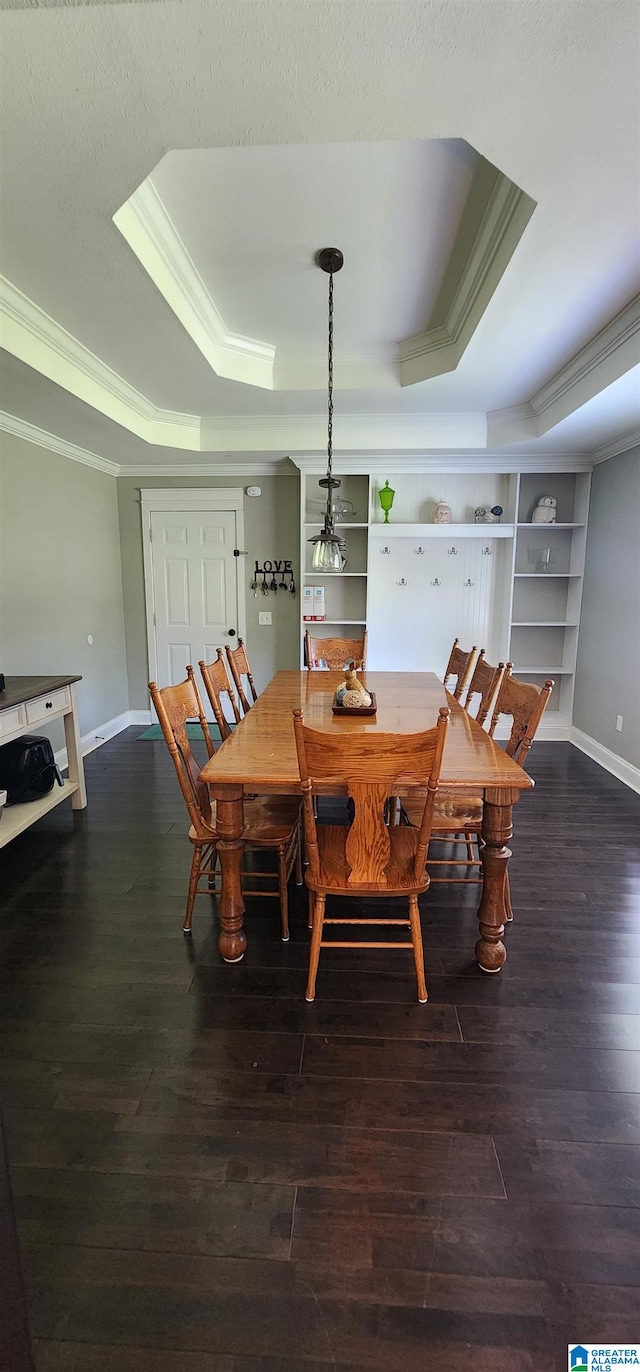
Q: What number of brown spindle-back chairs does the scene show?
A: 8